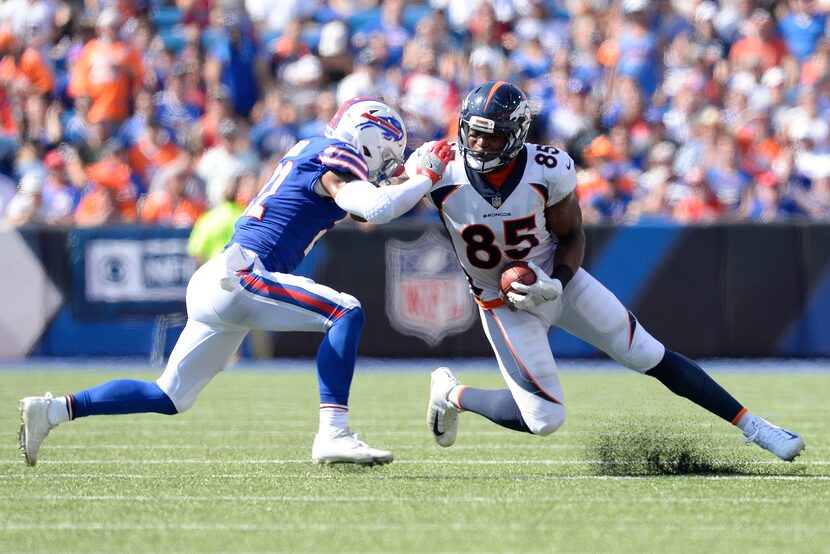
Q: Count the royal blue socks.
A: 2